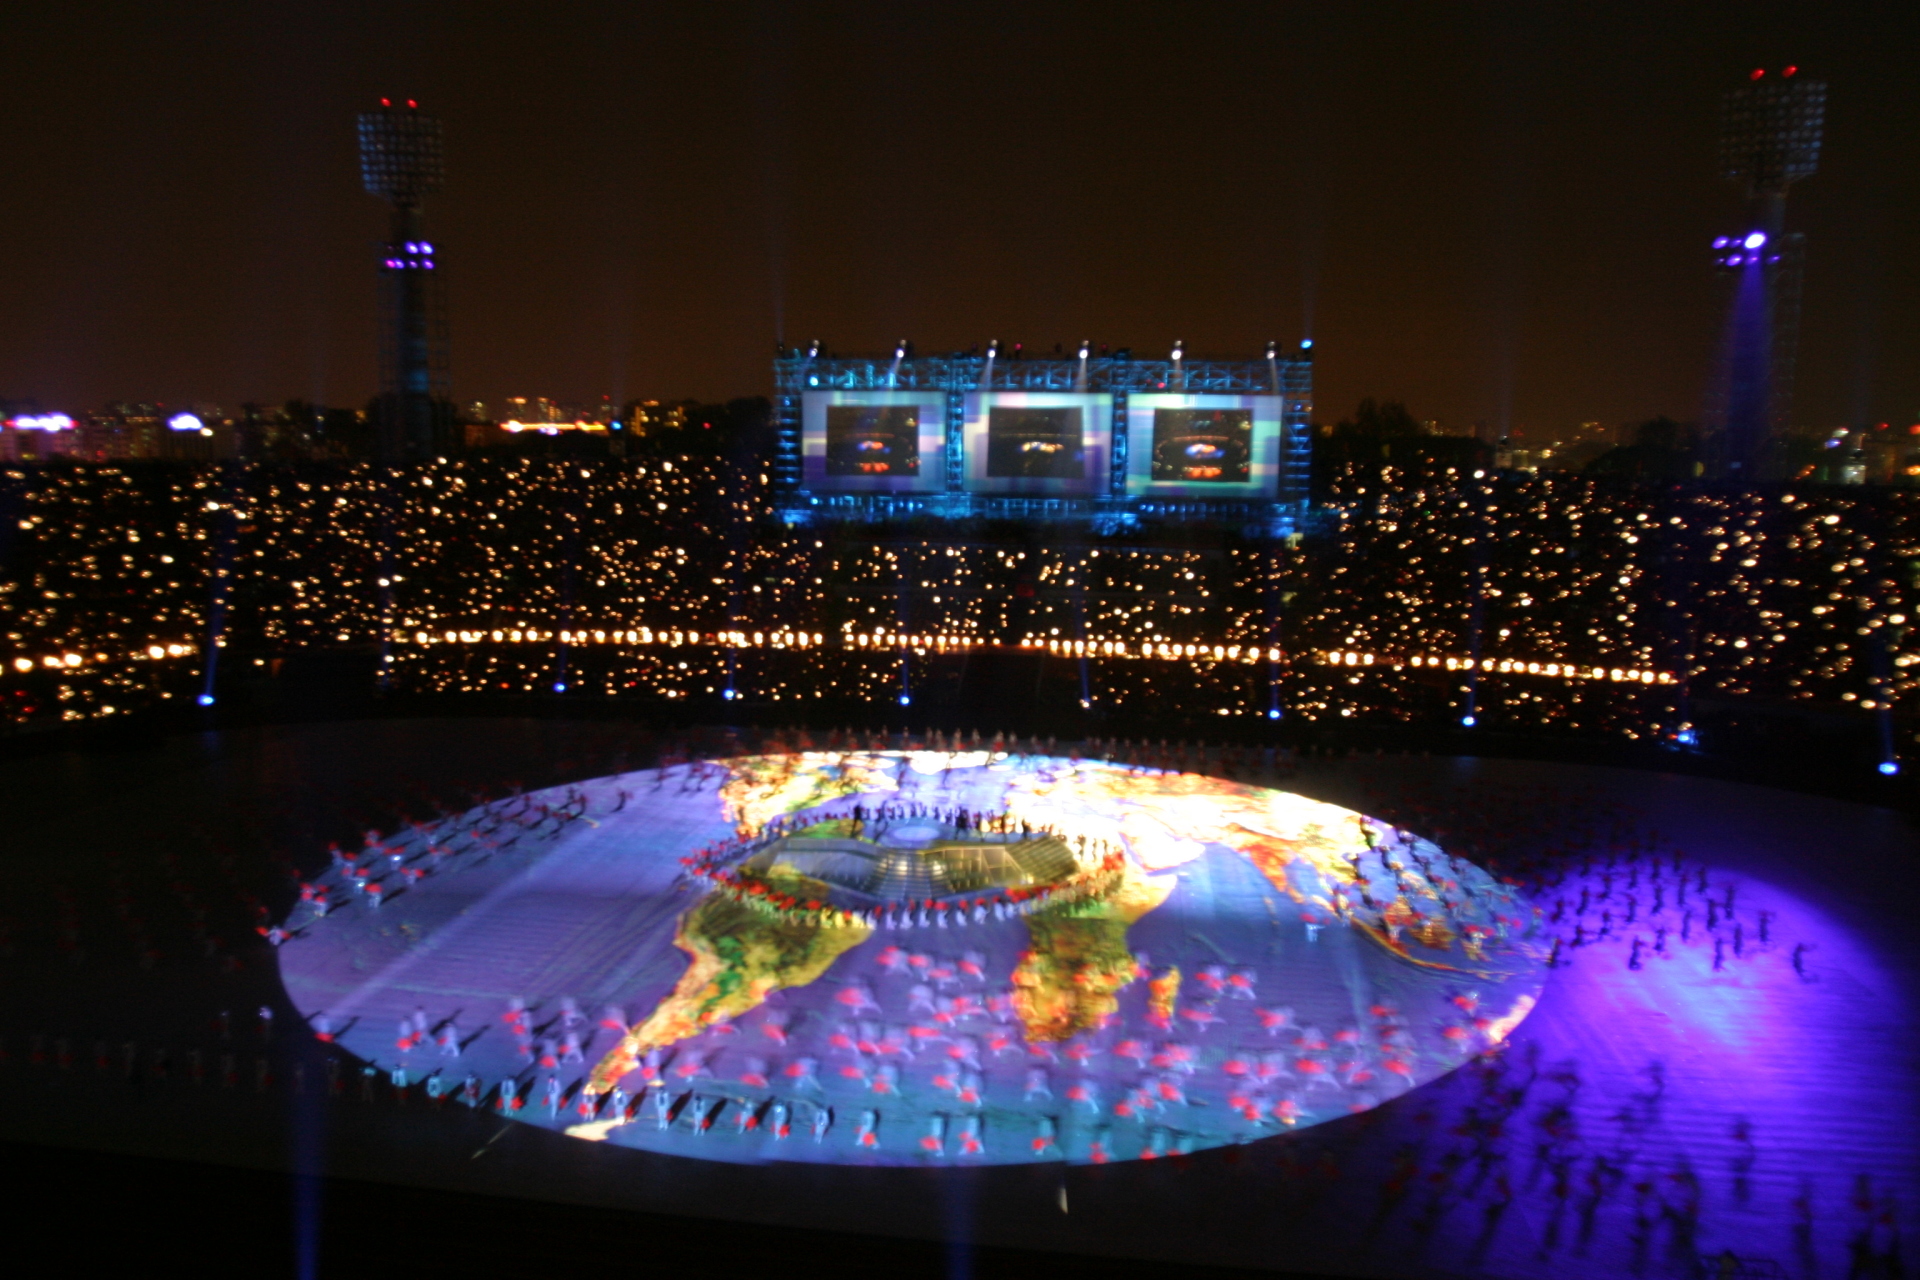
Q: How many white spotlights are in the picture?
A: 6